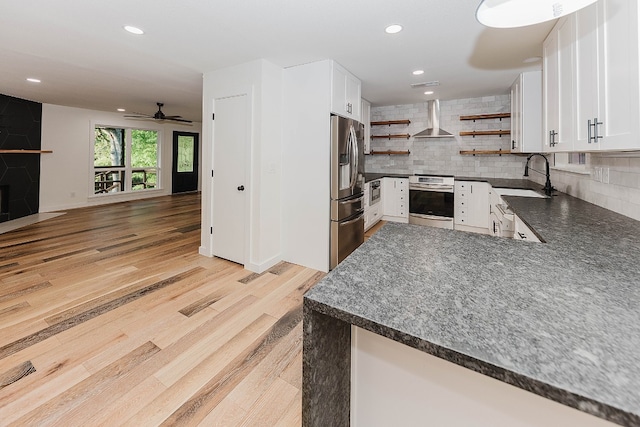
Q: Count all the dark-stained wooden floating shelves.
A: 6